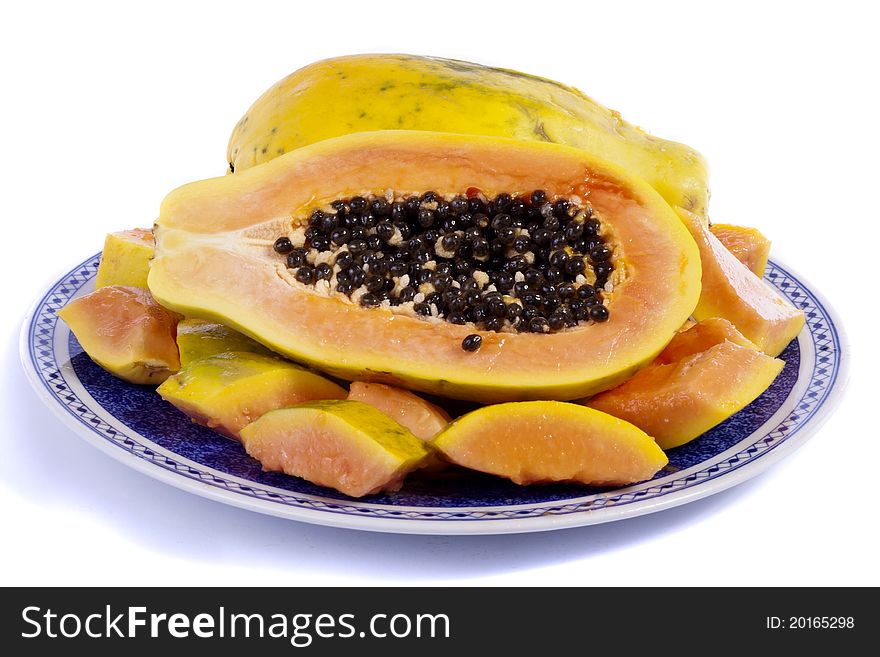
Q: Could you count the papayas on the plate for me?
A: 2